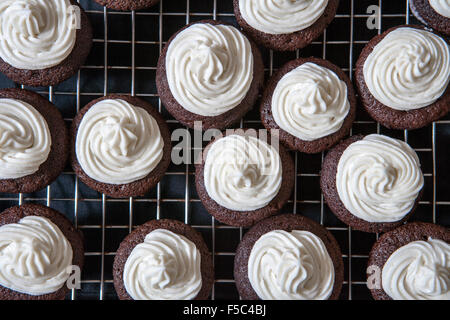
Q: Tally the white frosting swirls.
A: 14